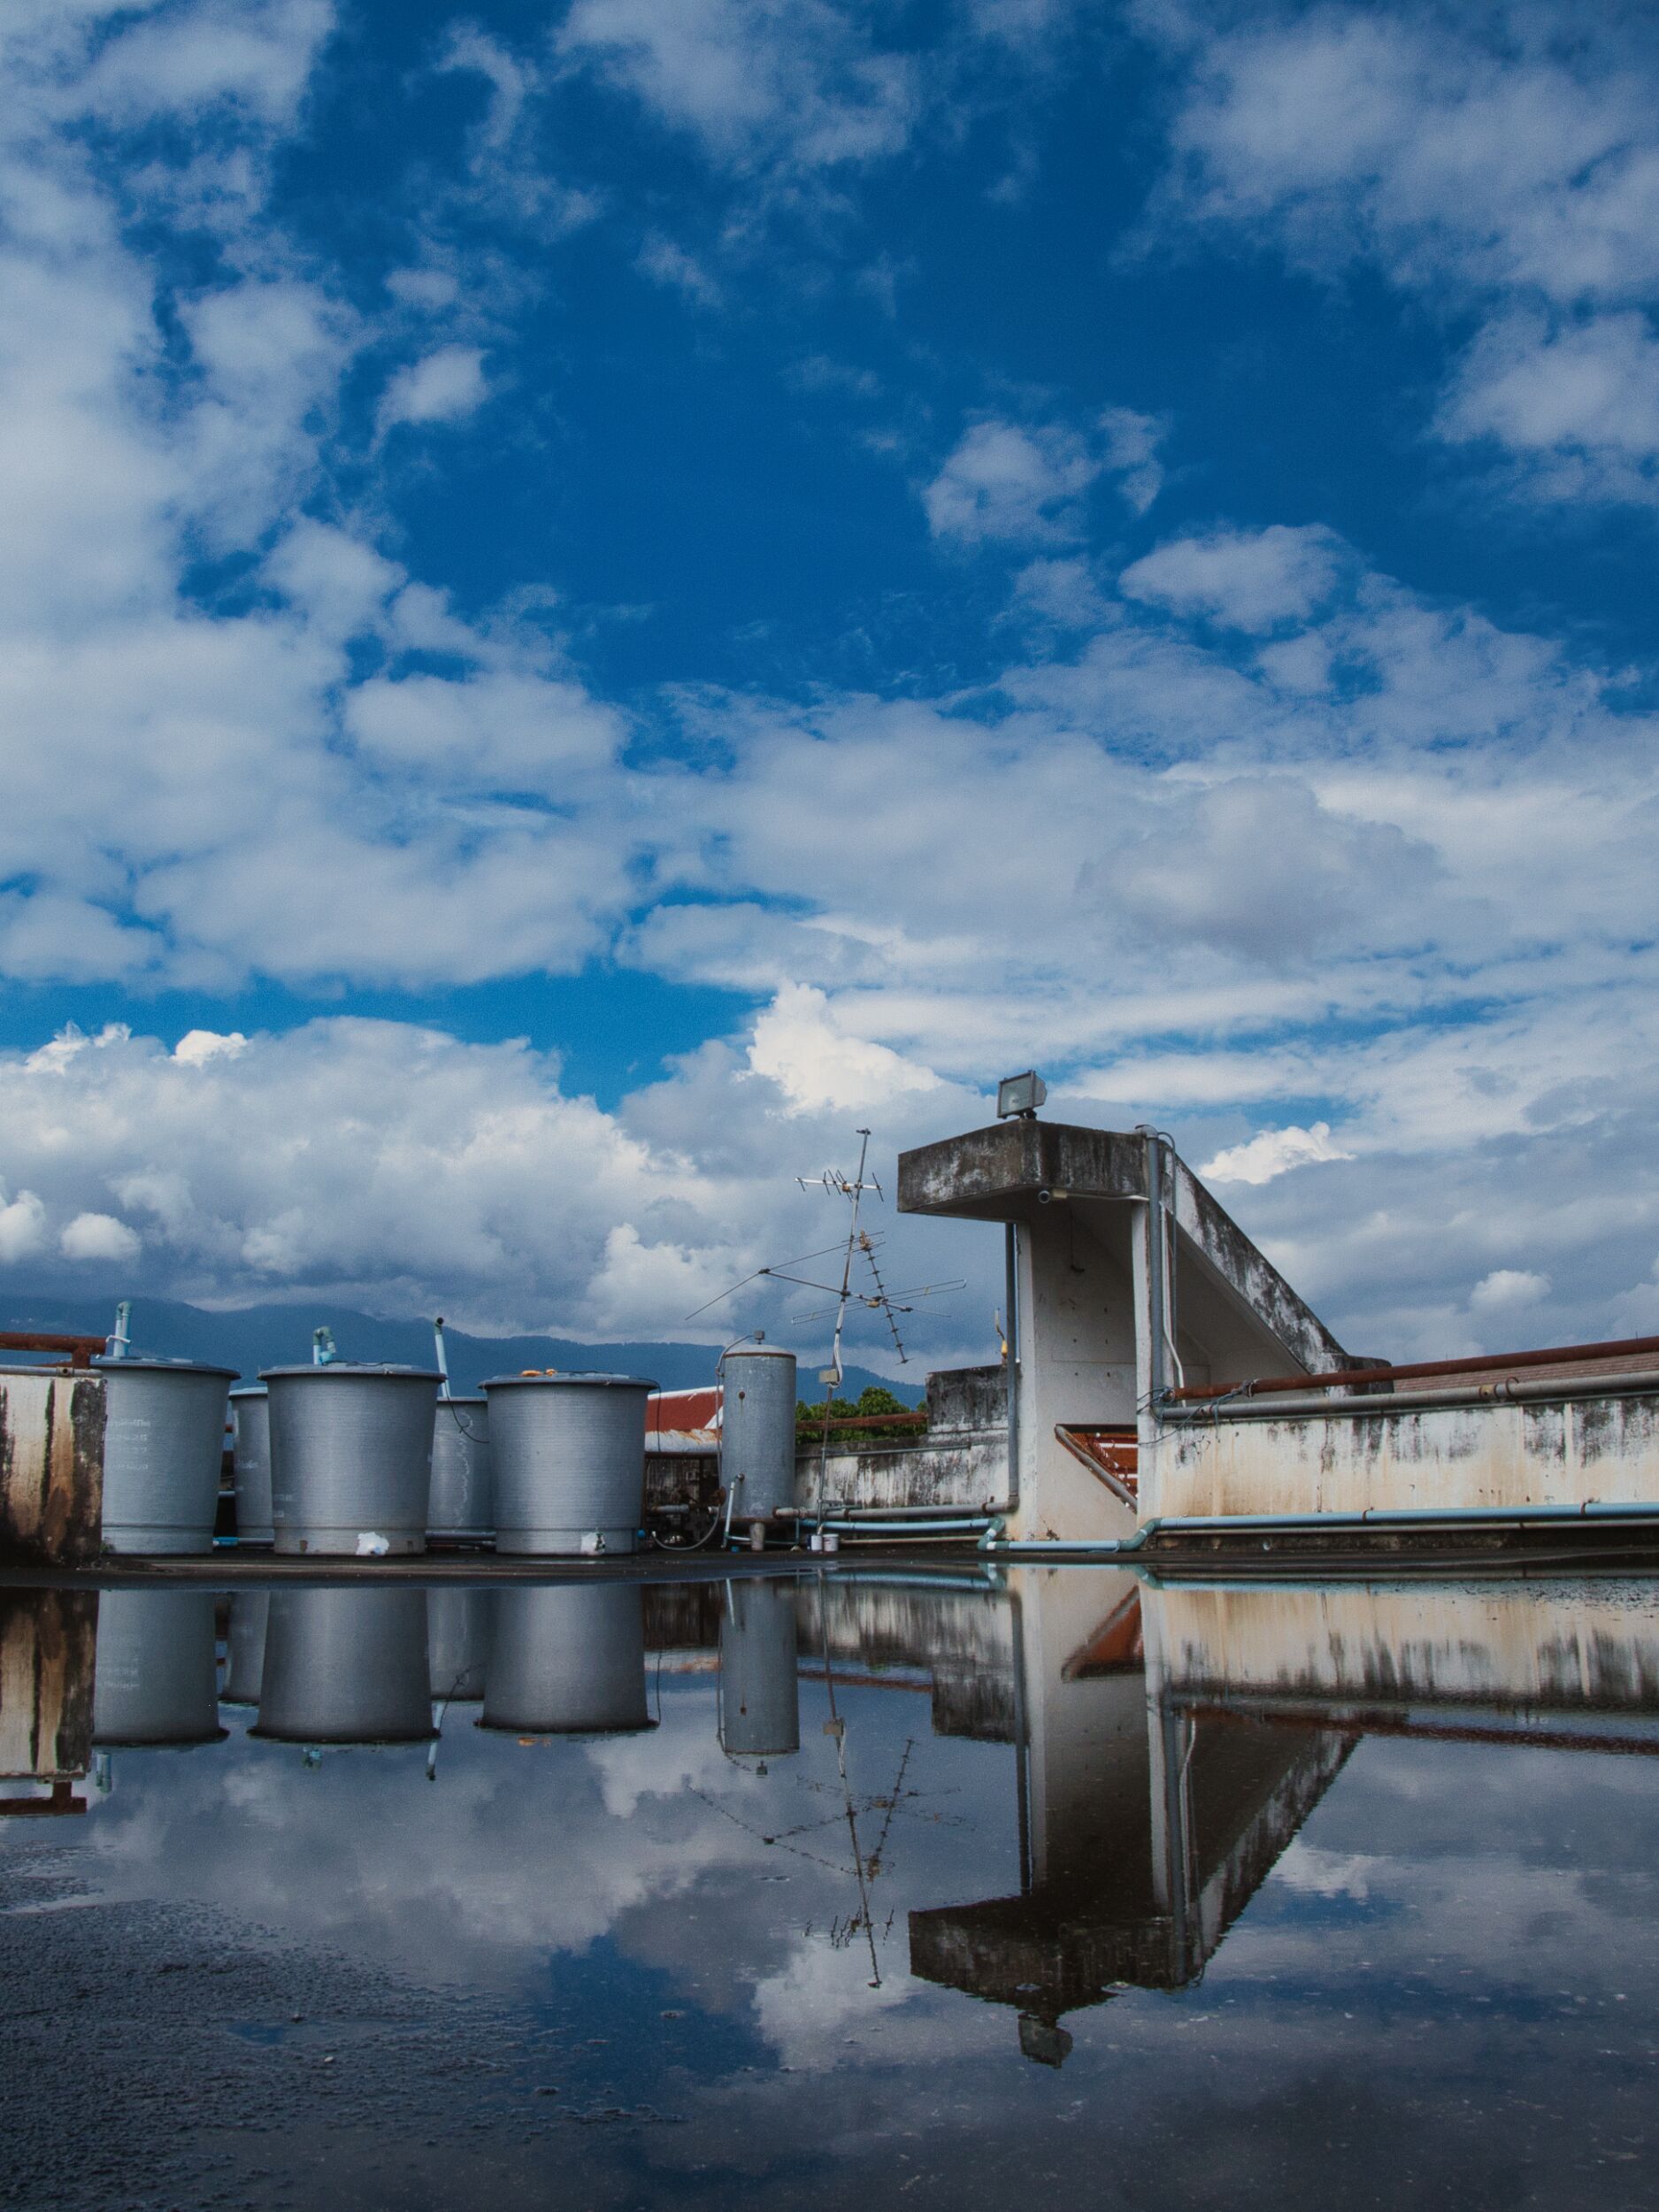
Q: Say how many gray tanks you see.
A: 6